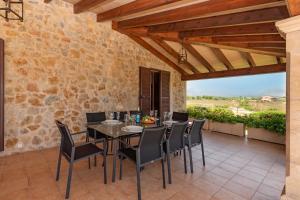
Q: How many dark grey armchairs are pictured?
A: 8